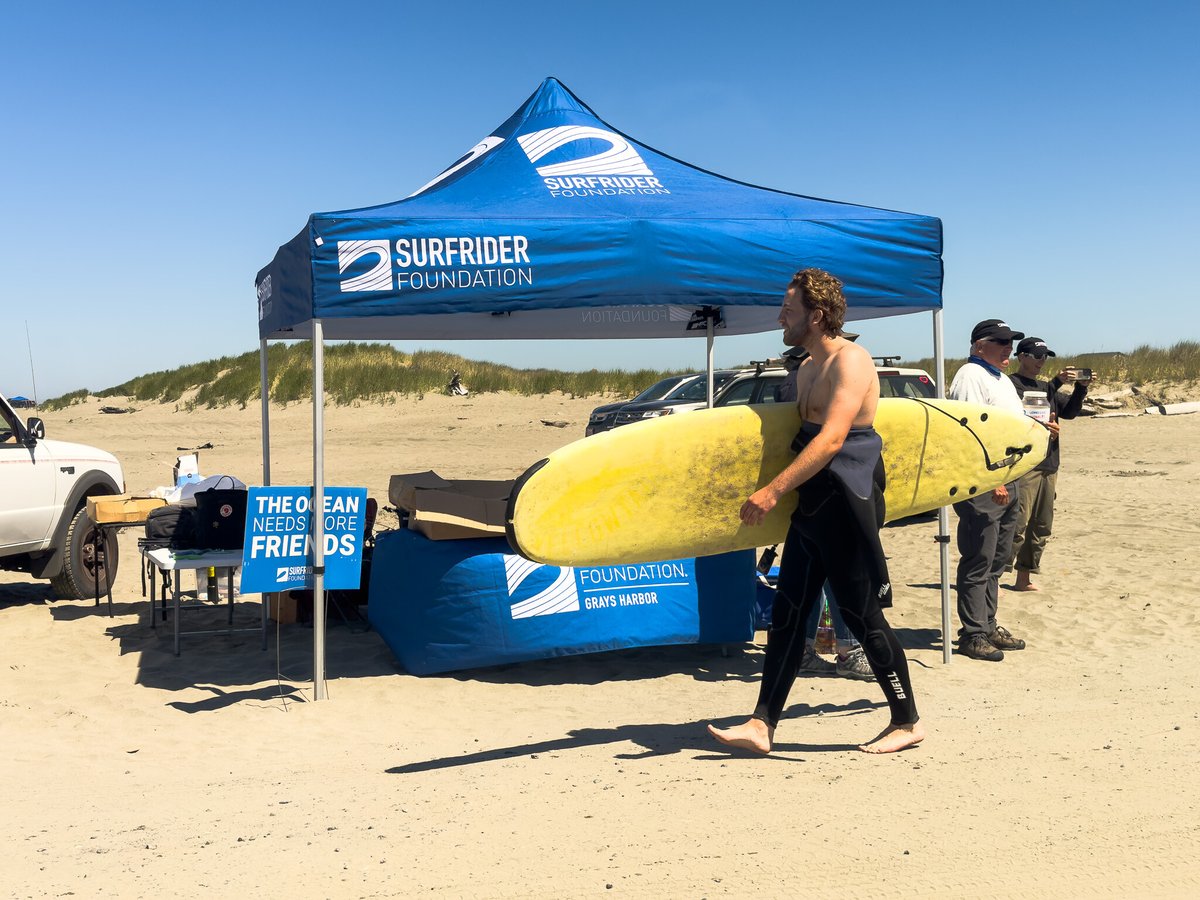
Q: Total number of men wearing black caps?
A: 2